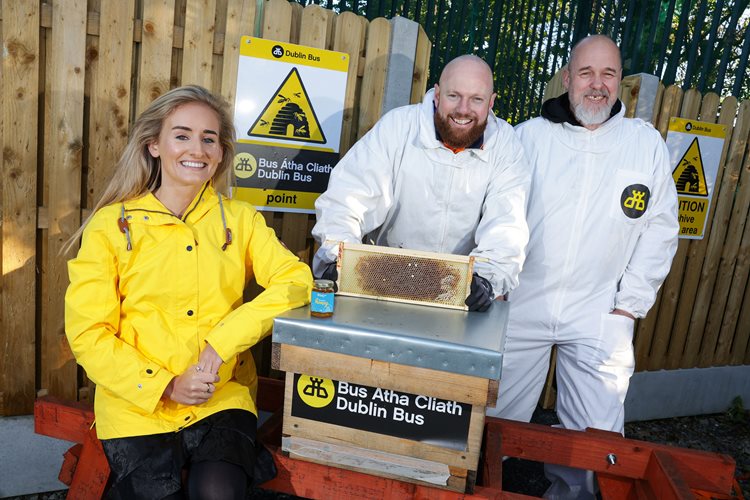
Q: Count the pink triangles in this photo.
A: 0